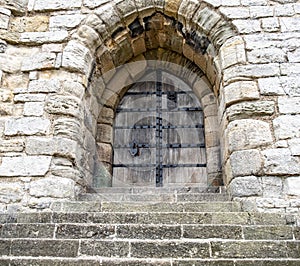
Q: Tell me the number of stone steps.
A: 7